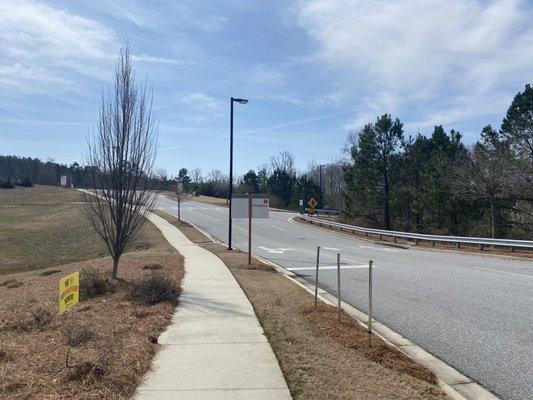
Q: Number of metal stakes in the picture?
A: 3